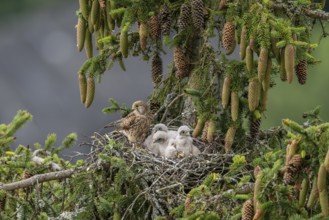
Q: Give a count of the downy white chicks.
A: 4